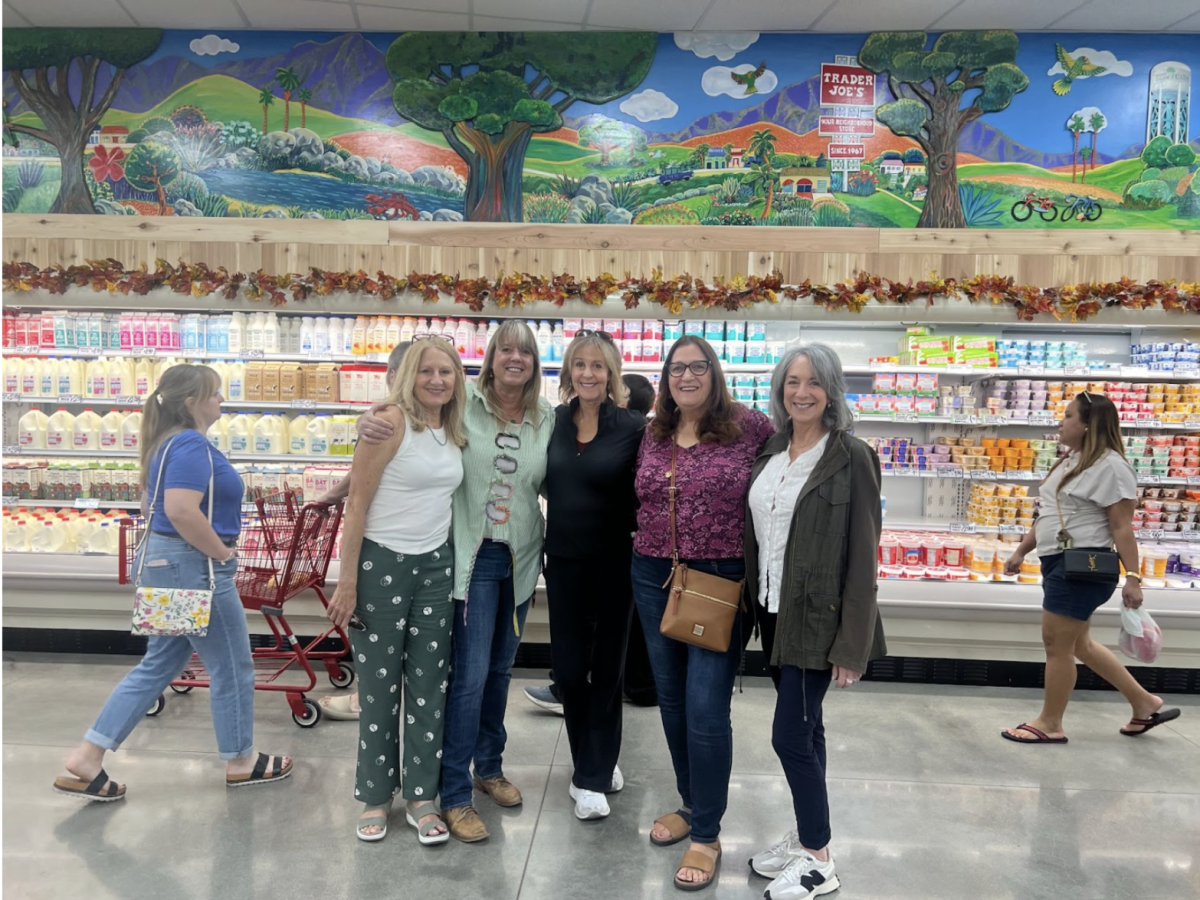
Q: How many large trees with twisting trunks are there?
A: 3